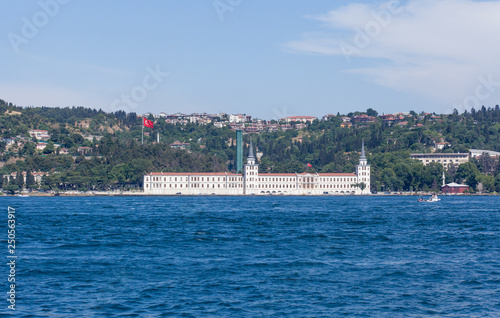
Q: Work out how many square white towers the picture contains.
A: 2